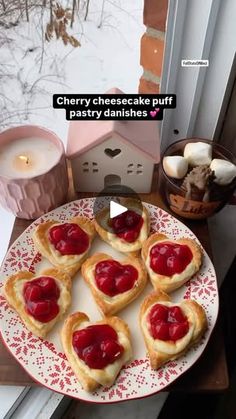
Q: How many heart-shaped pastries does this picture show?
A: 7